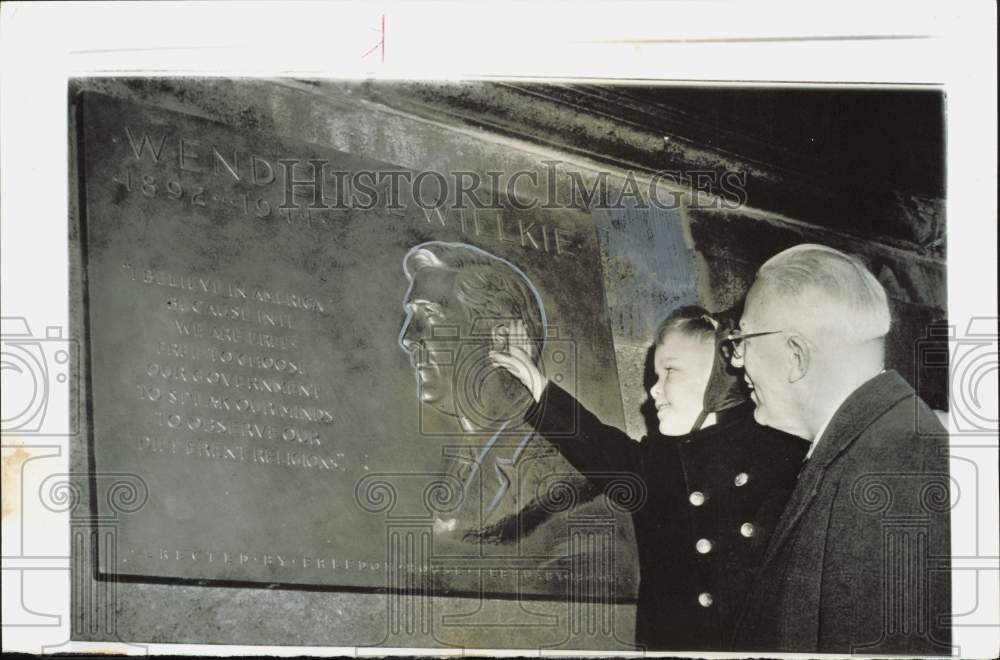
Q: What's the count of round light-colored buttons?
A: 5